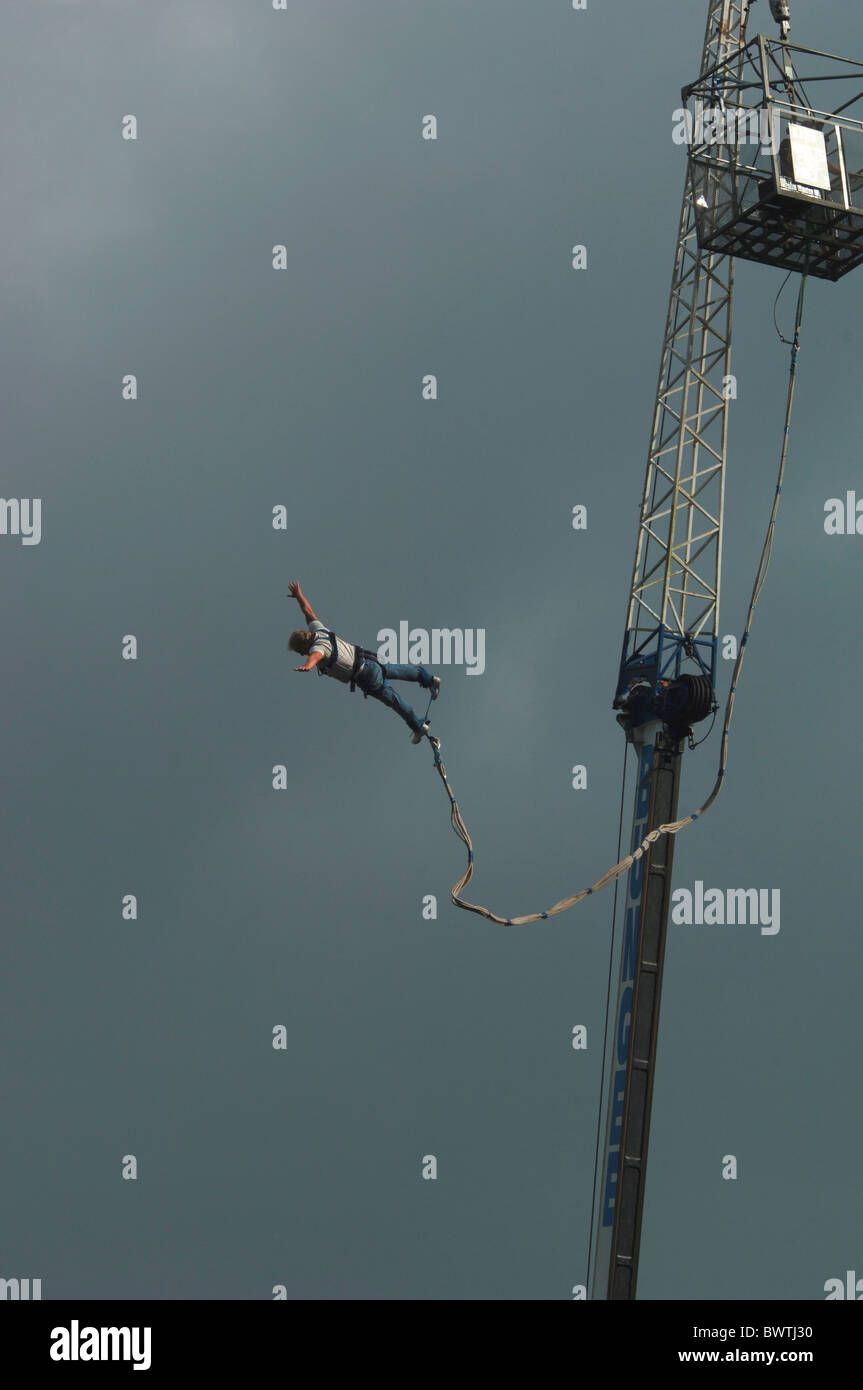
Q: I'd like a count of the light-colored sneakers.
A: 2